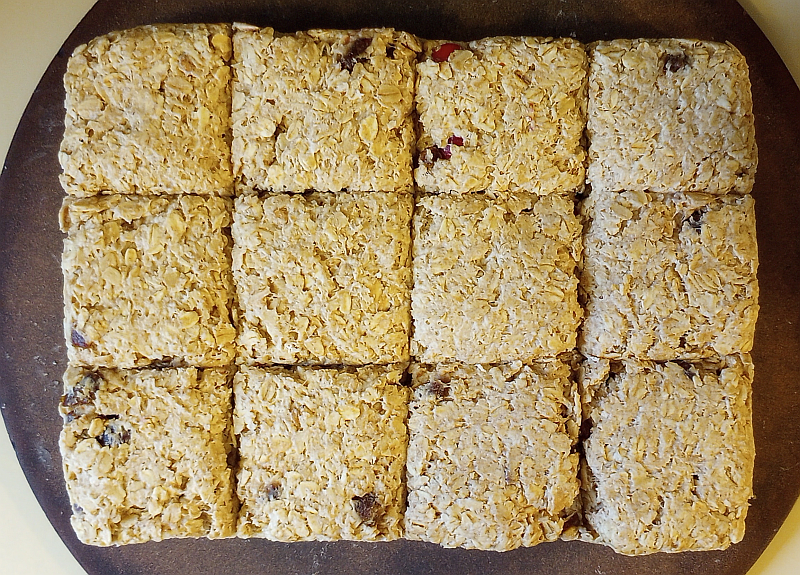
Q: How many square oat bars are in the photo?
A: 12